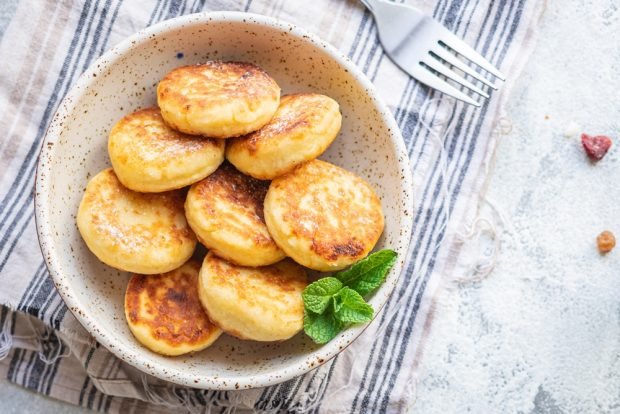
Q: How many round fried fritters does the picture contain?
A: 8